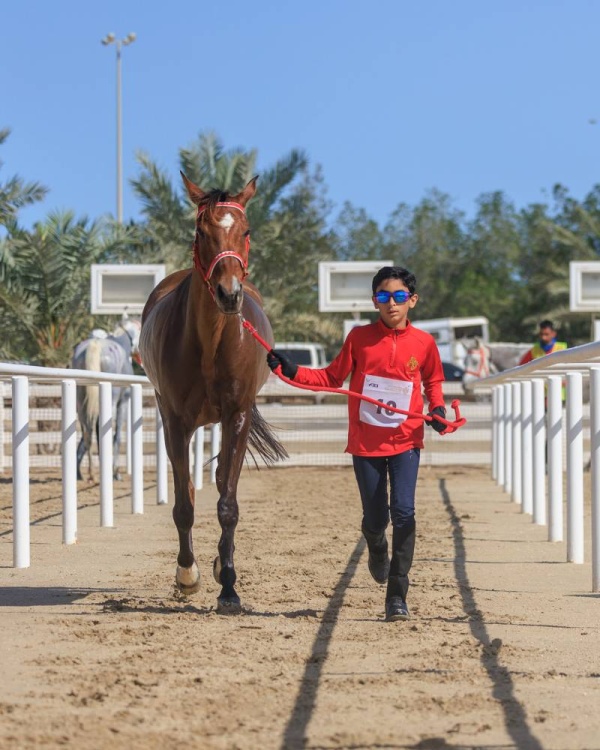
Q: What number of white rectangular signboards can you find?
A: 3